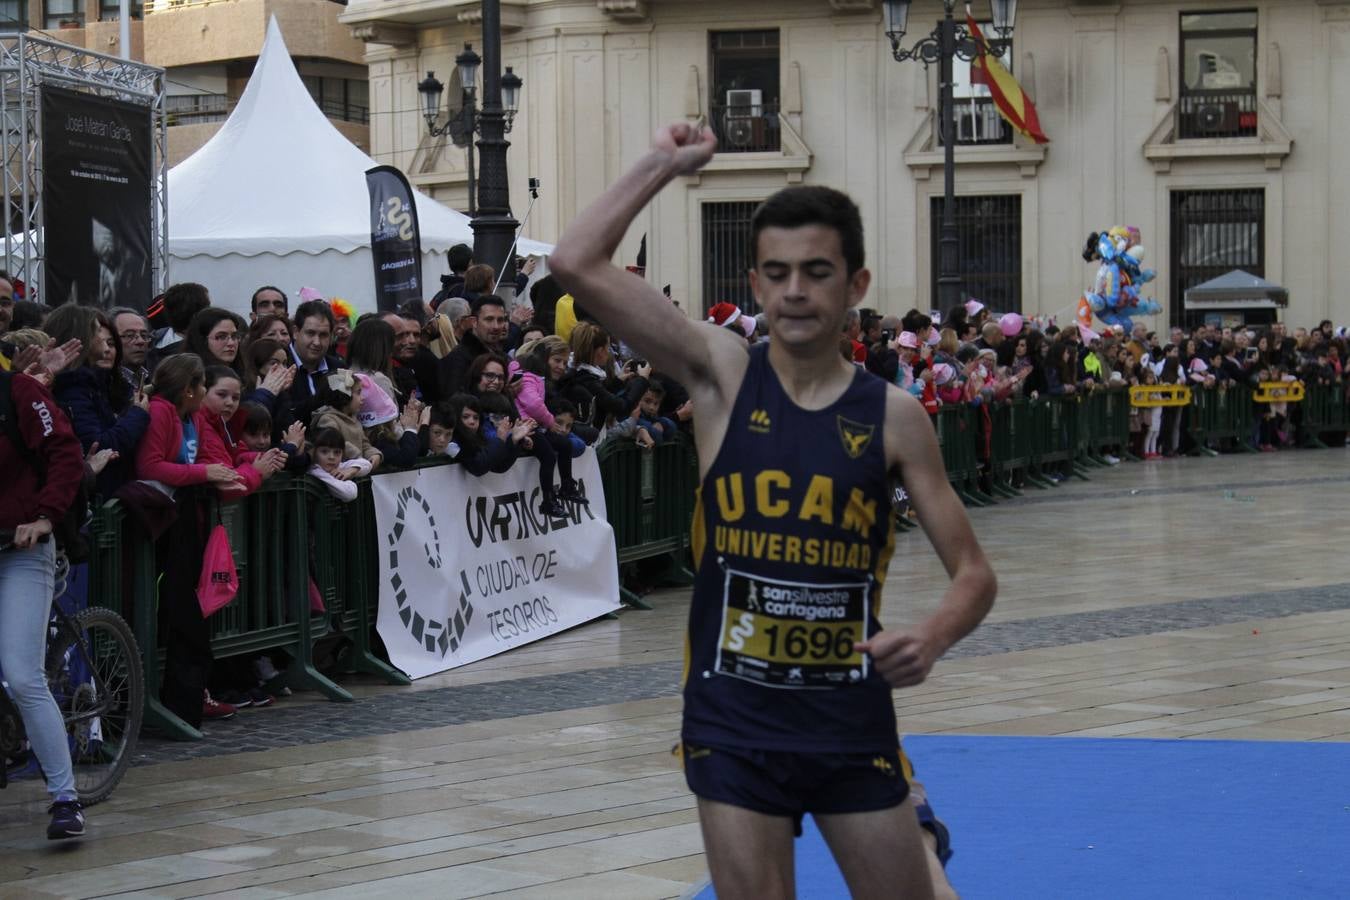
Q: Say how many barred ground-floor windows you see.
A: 3